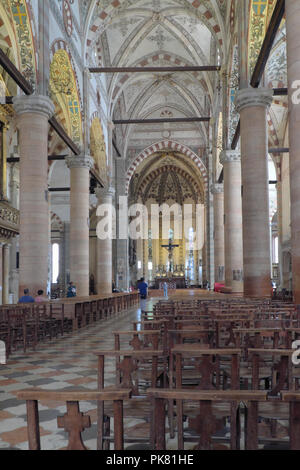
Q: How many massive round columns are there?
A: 7